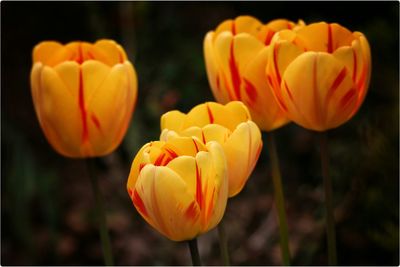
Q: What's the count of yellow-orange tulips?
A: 5